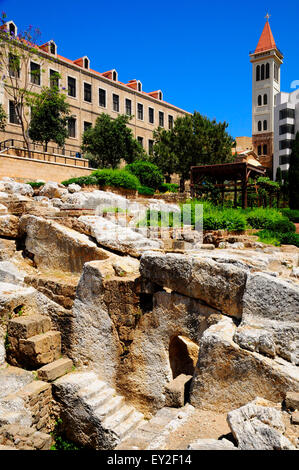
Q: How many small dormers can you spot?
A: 6